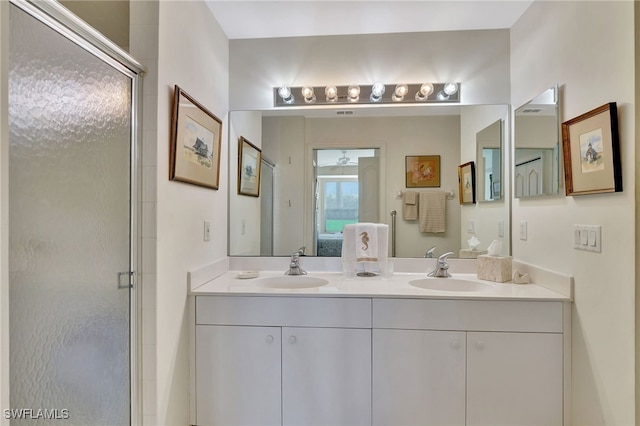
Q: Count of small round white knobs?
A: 4